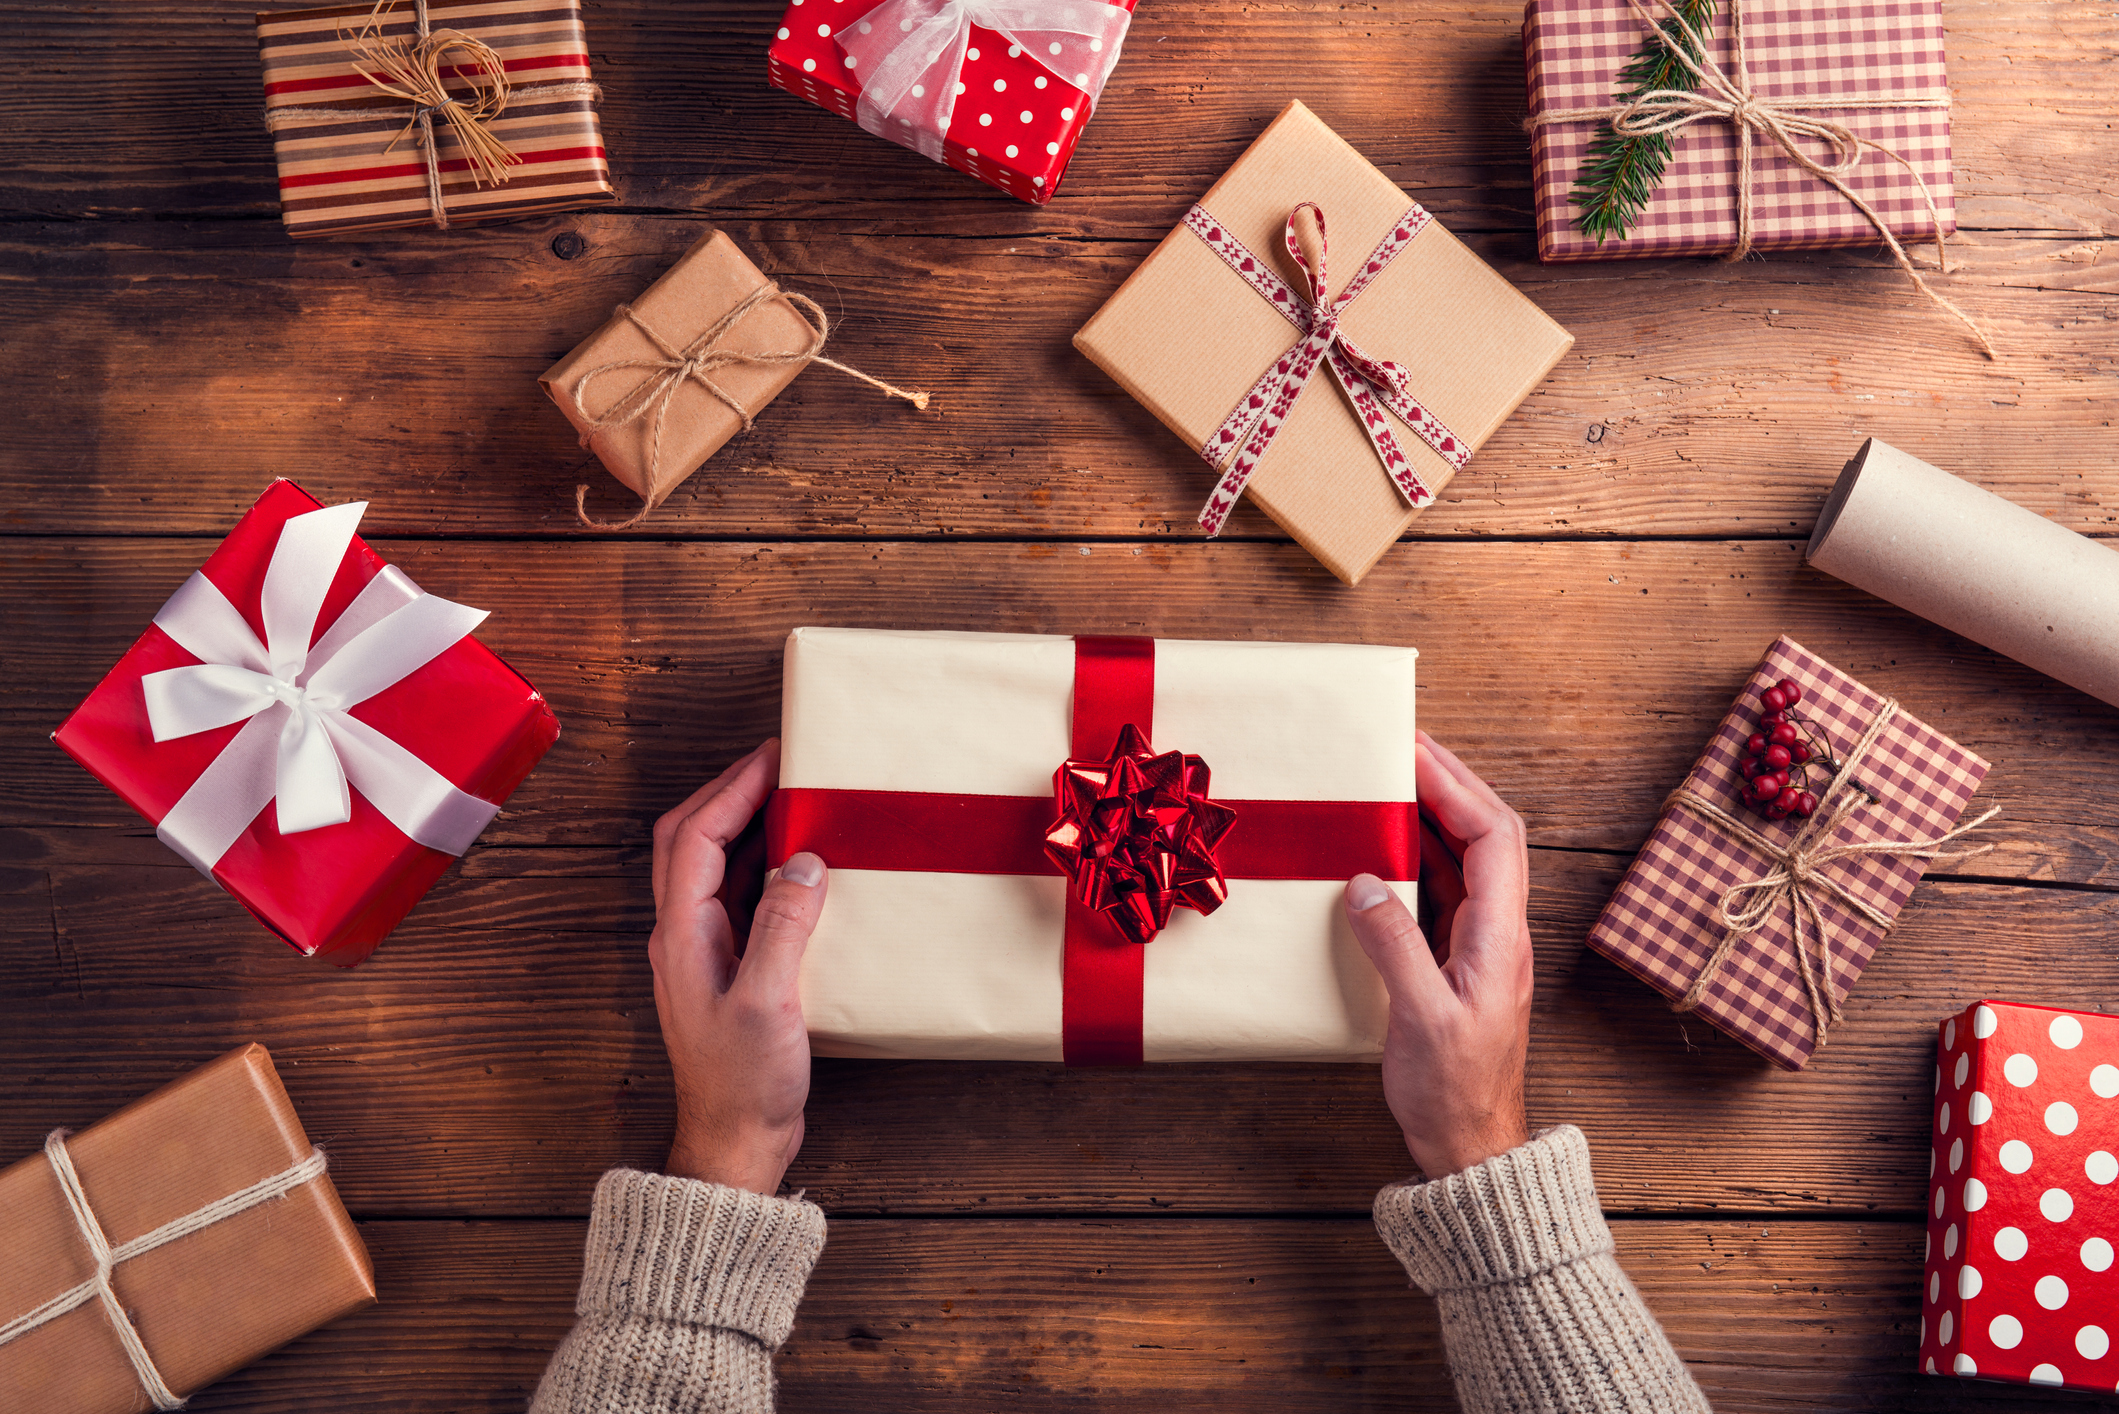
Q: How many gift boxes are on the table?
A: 10